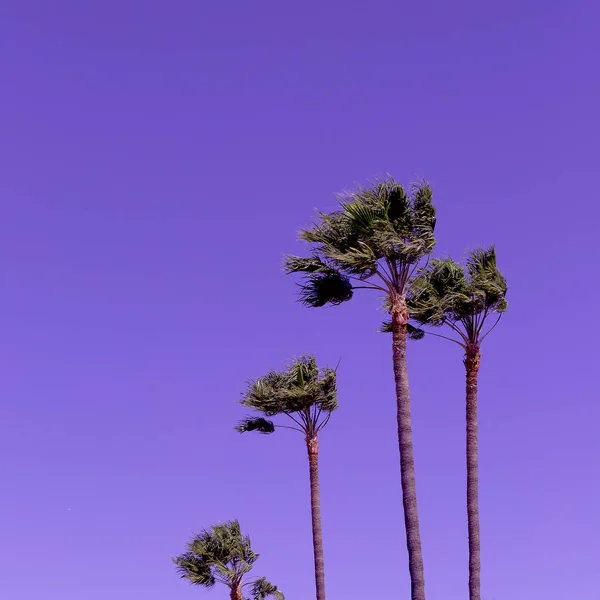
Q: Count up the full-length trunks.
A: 3